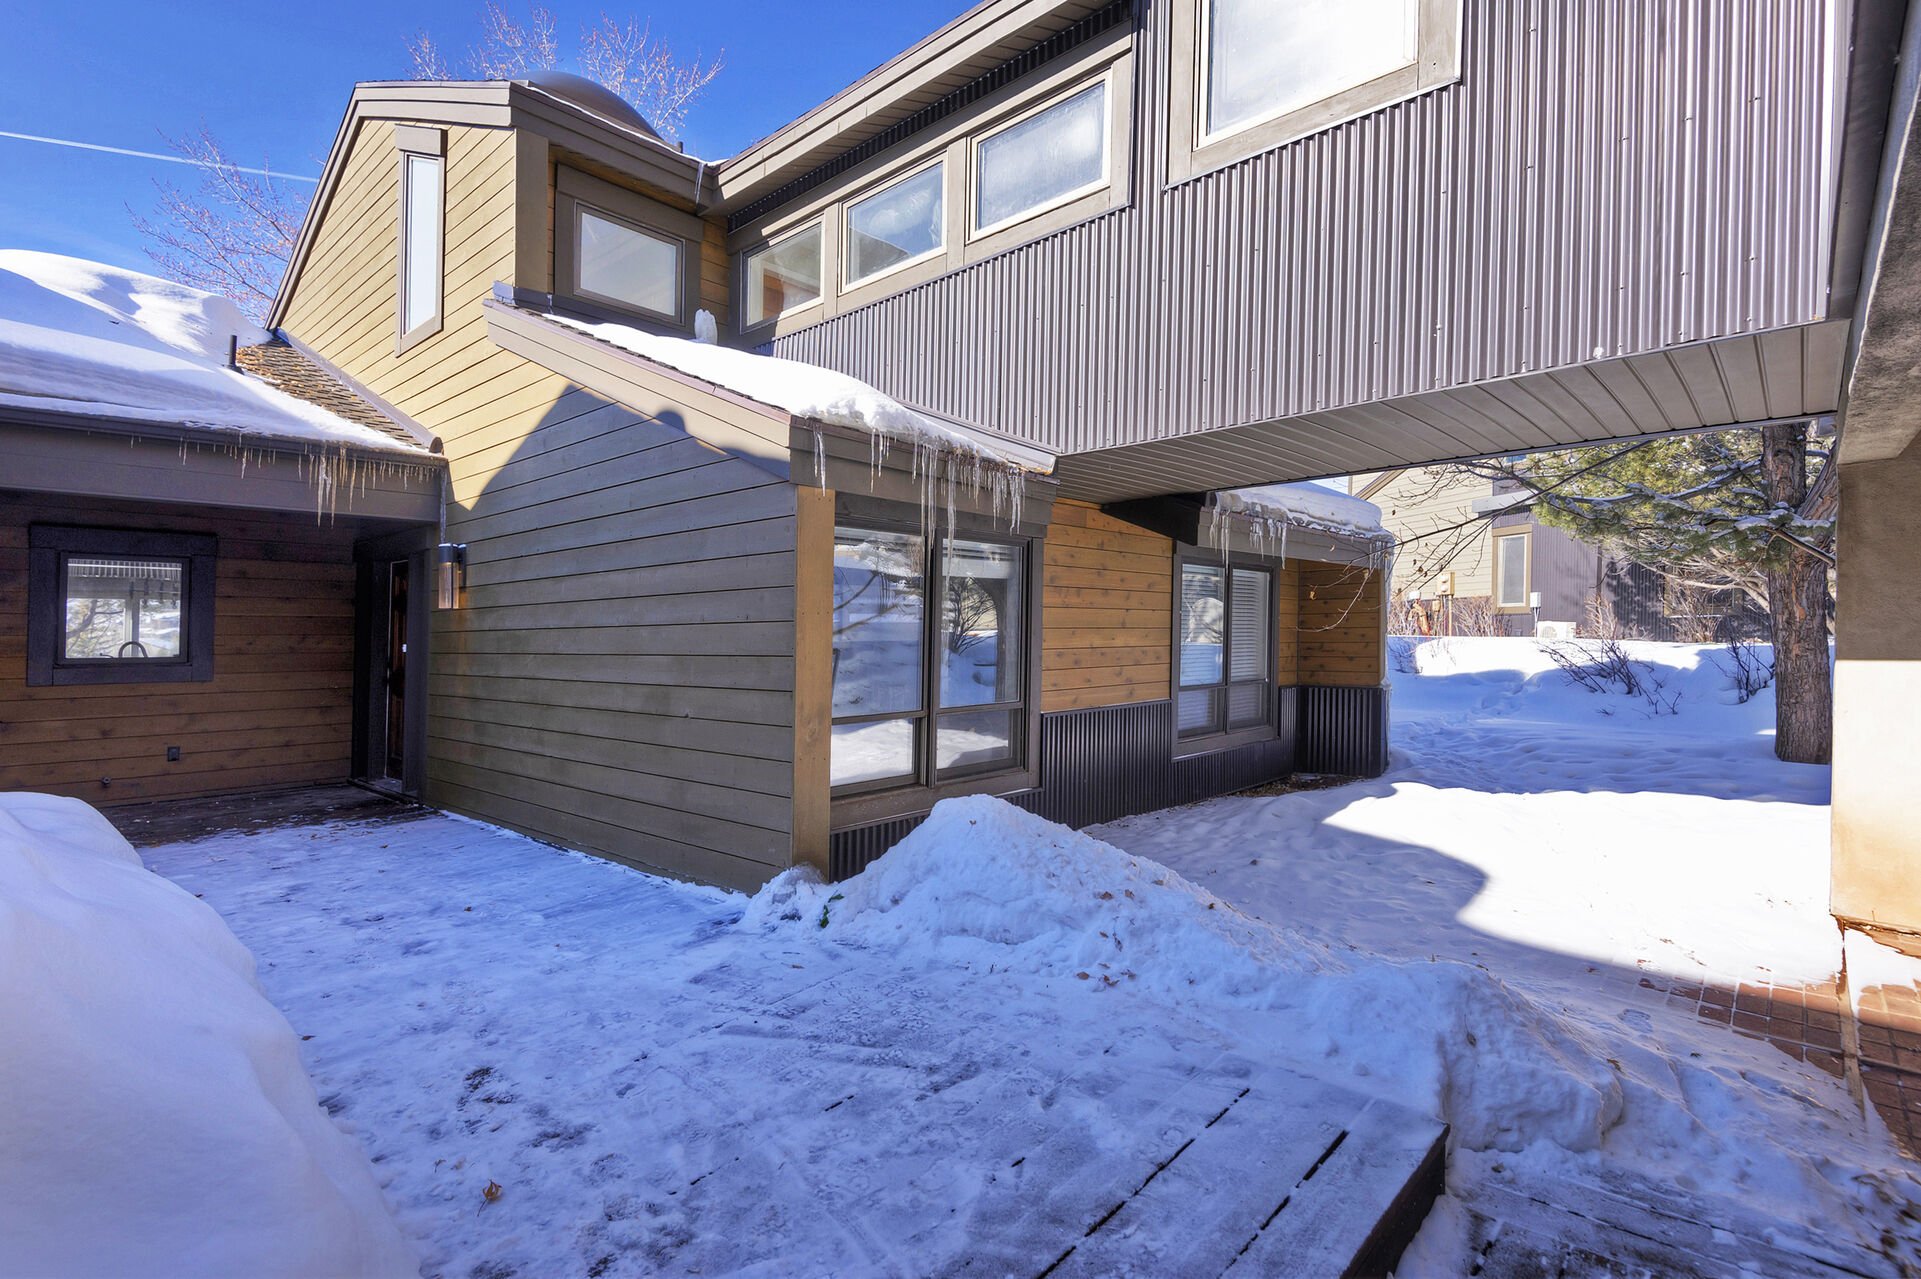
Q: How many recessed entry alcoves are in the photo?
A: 1